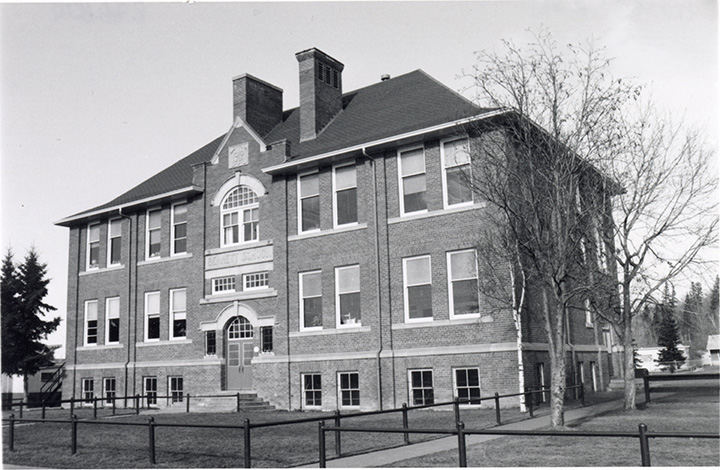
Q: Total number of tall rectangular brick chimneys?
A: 2